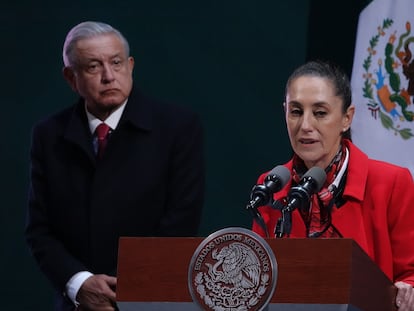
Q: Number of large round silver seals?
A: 1